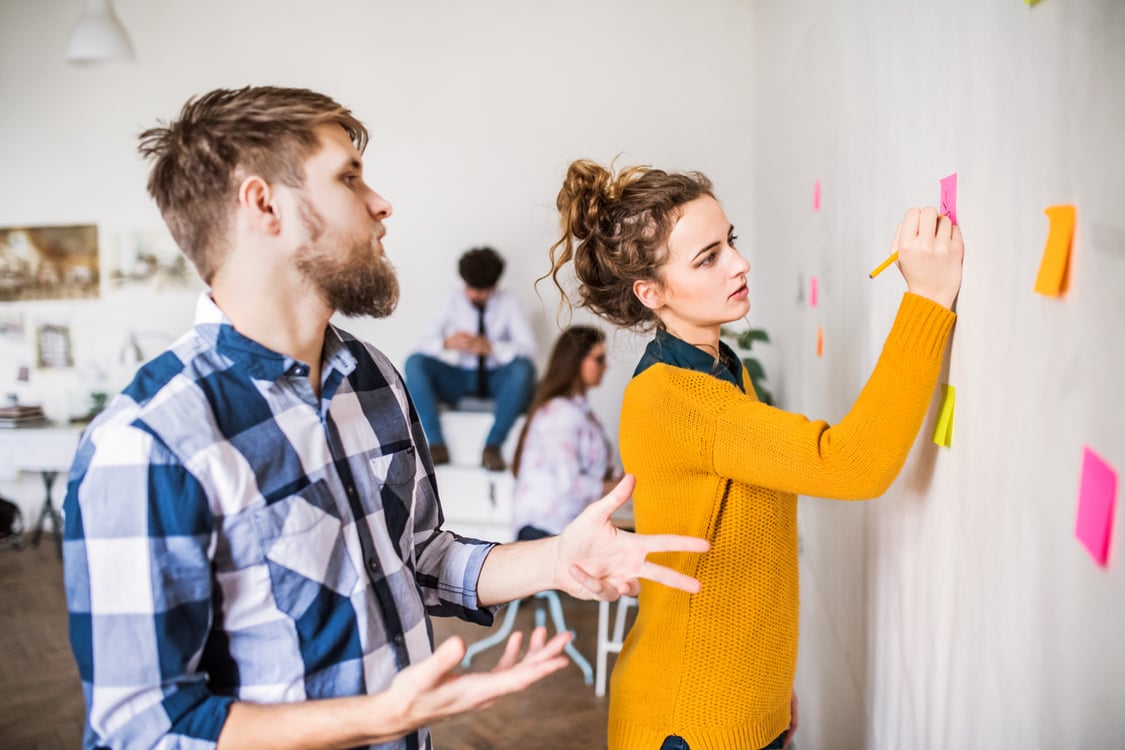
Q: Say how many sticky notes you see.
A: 8